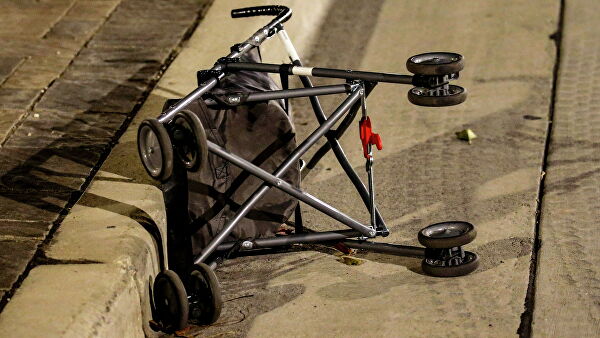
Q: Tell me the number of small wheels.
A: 8